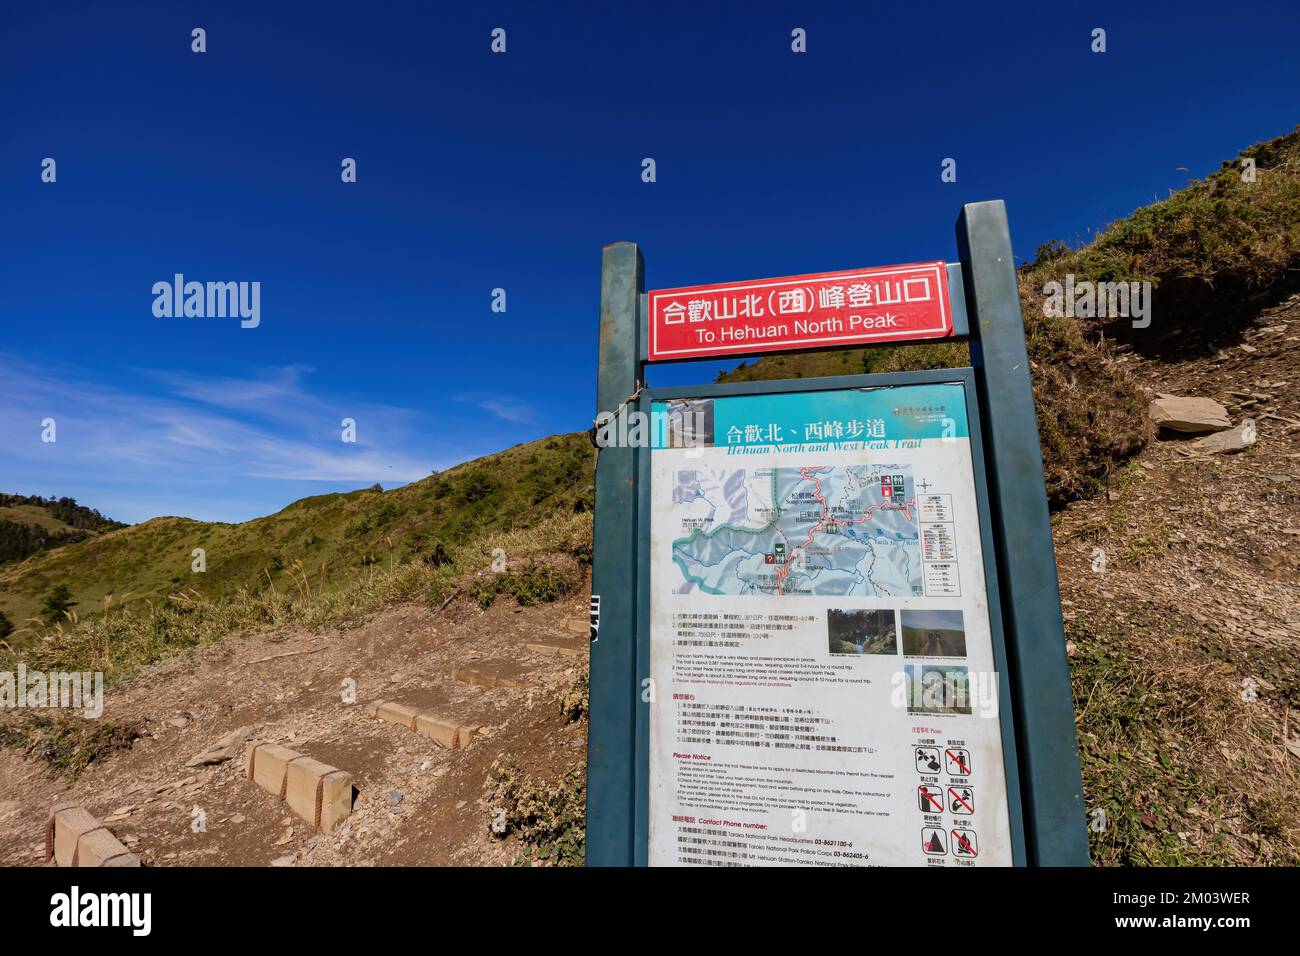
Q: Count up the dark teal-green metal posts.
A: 2